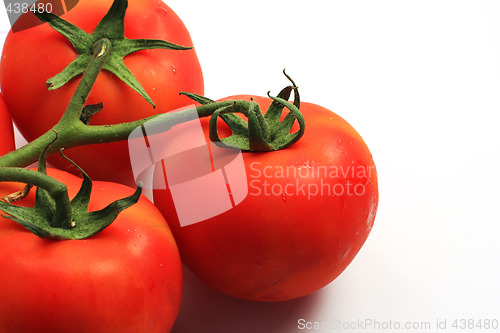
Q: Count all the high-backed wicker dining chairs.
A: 0